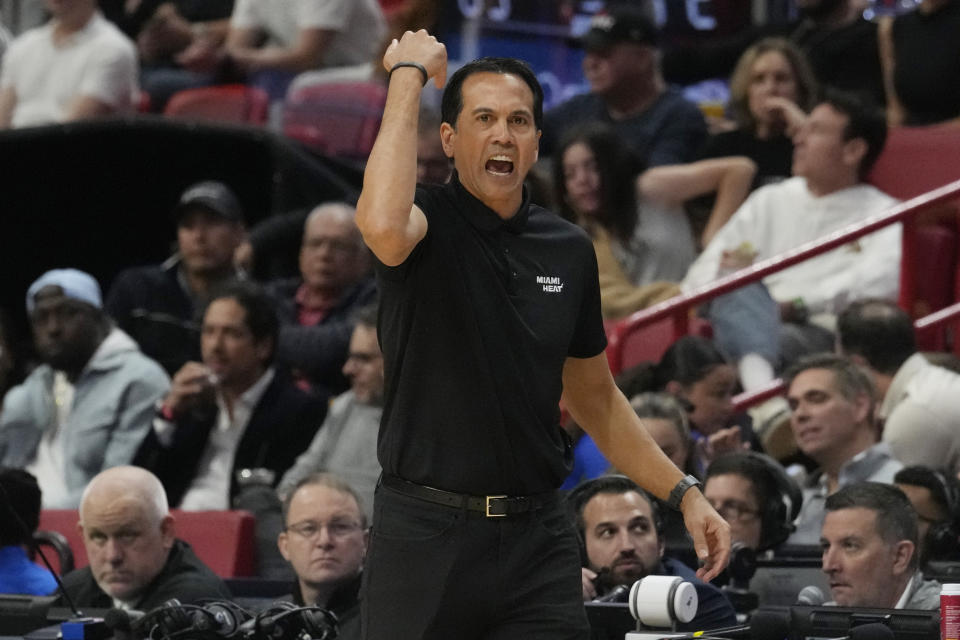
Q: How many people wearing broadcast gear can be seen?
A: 3